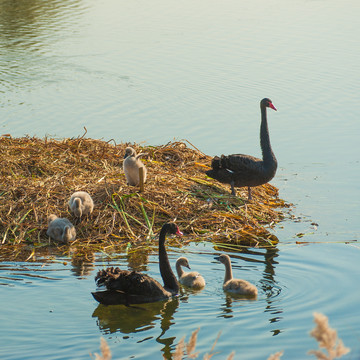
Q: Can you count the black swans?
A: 2